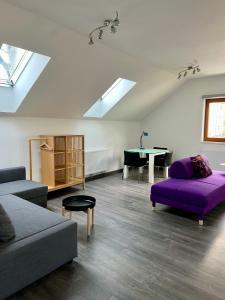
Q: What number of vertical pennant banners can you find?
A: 0